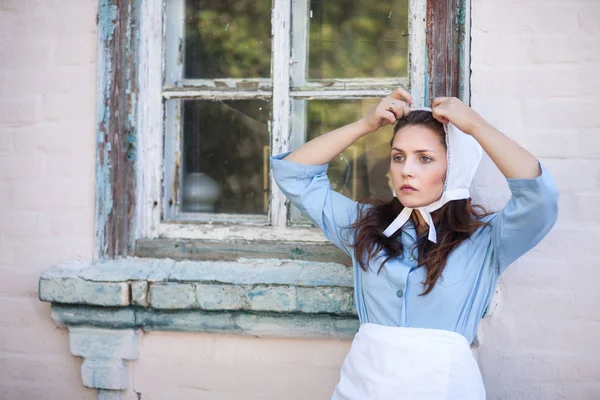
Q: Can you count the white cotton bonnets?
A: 1